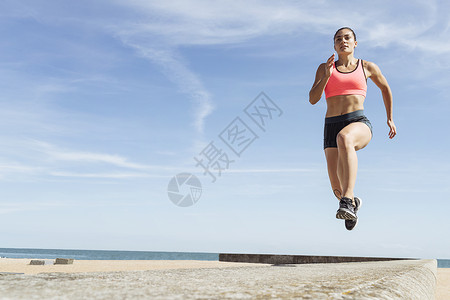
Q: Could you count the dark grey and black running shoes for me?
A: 2